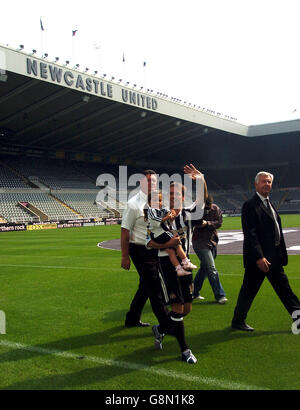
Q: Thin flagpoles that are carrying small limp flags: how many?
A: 5